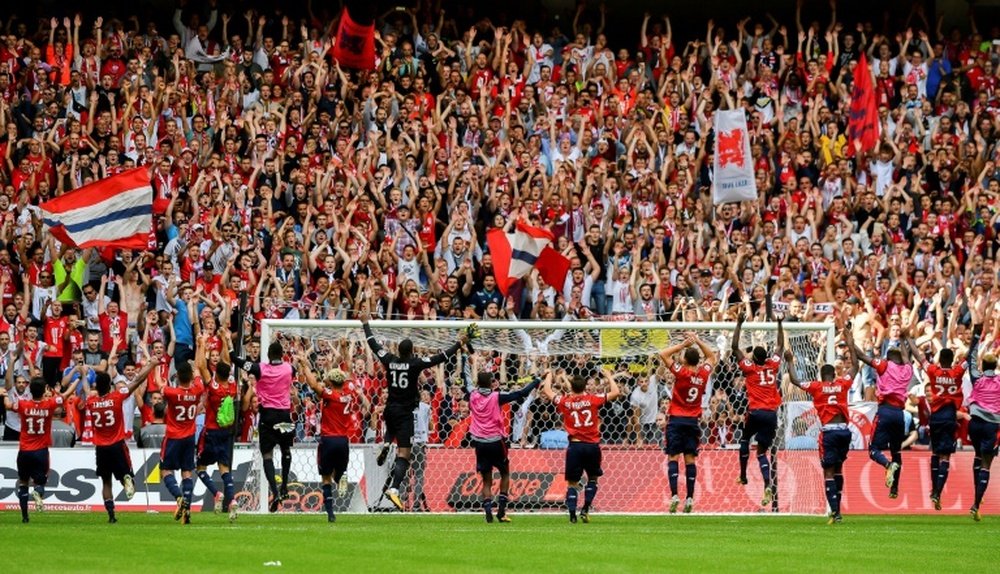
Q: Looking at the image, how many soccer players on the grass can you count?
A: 15